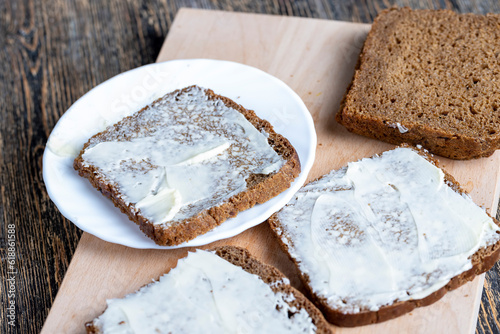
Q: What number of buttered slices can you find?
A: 3